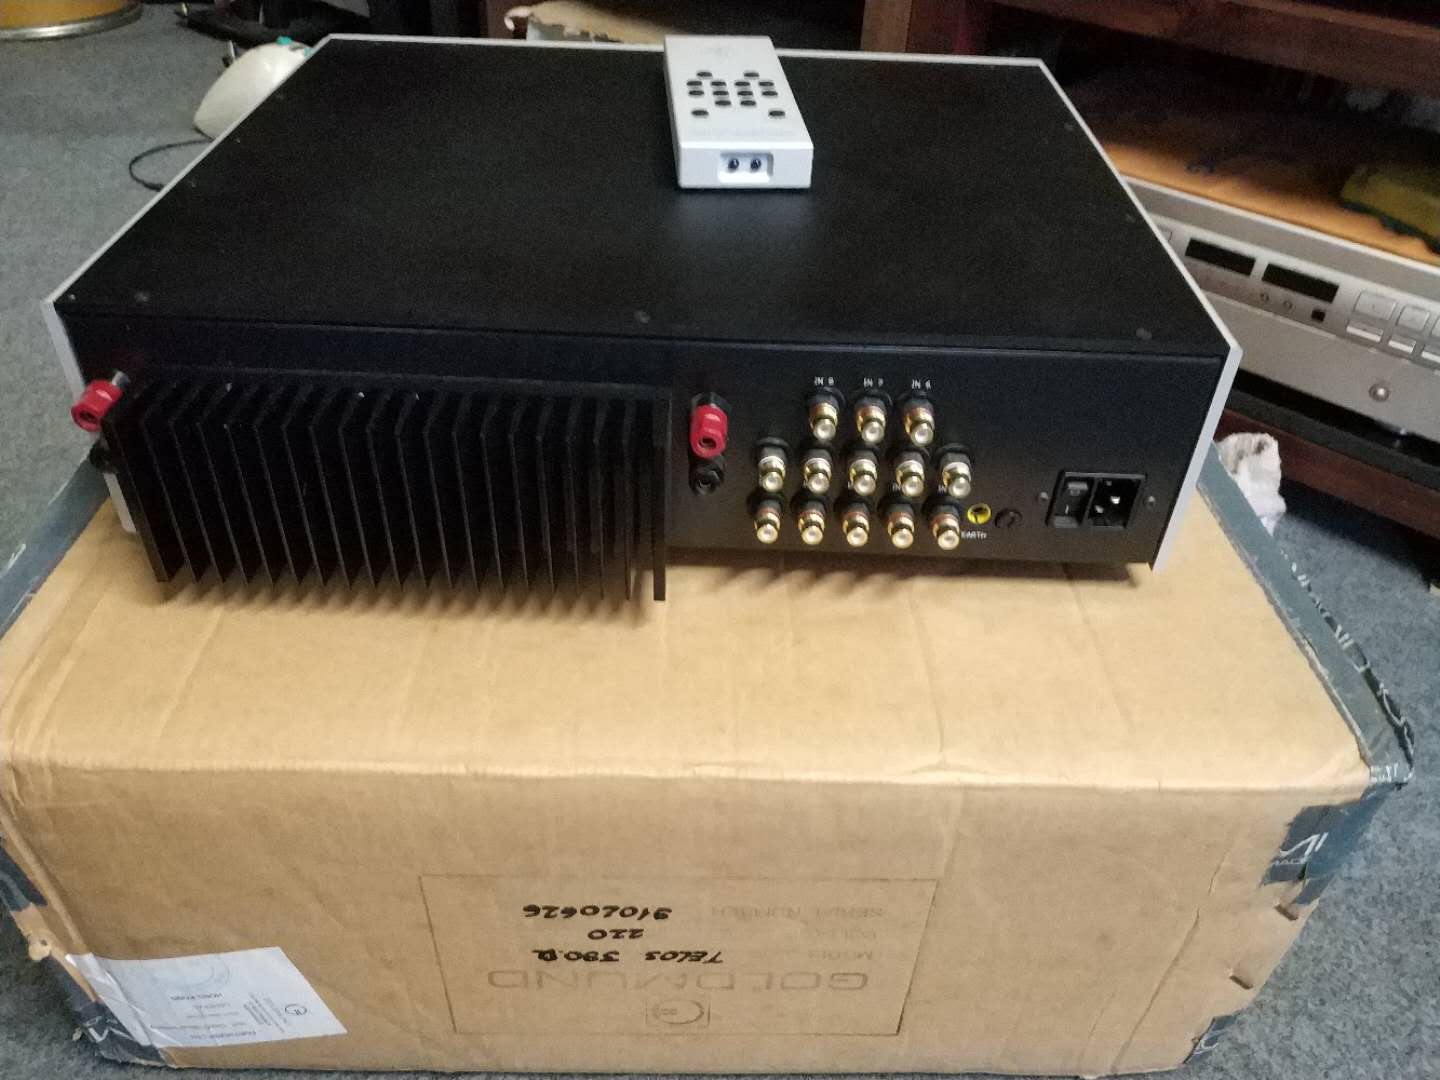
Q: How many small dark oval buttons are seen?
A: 14